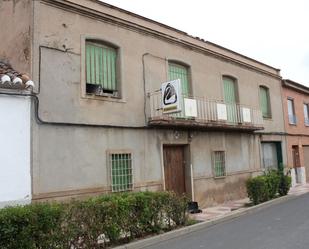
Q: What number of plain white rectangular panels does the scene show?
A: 3